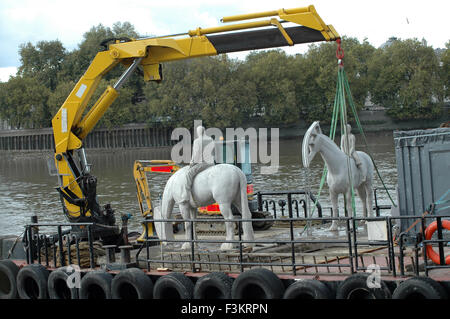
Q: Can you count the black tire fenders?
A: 11